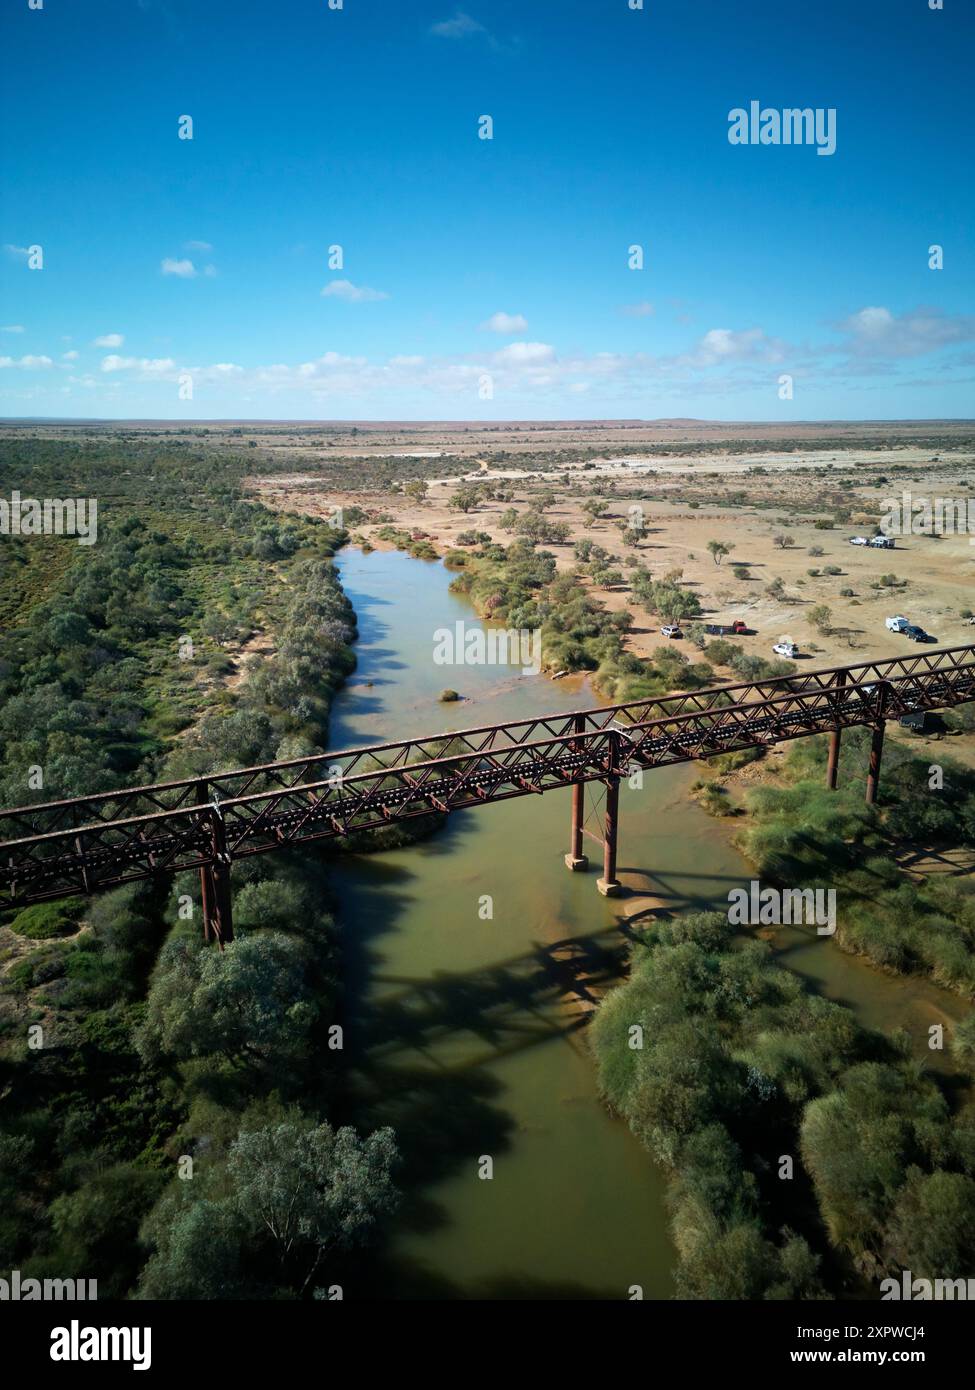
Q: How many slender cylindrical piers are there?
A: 6